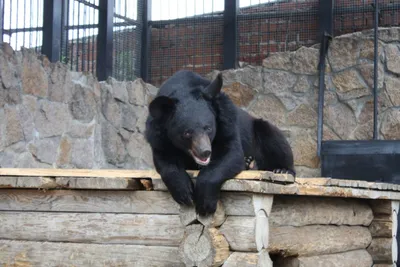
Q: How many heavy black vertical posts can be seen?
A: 5